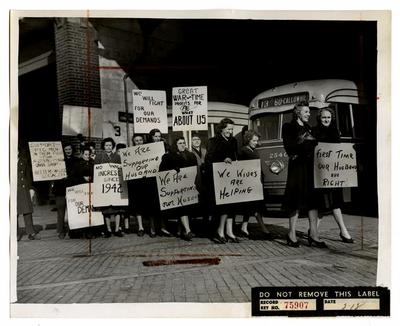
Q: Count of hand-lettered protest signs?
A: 9